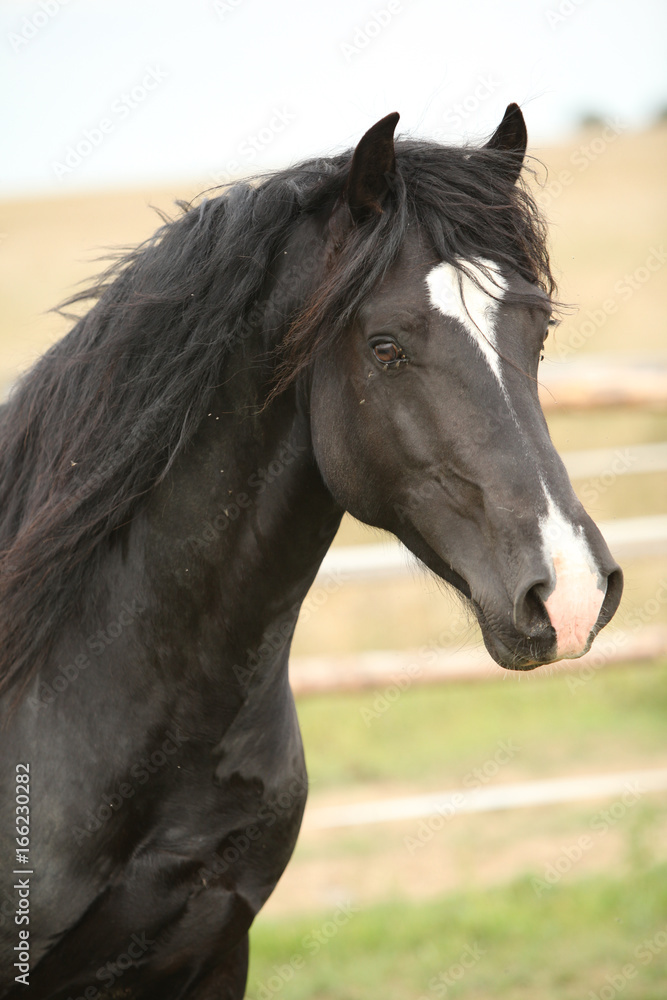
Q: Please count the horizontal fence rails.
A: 5